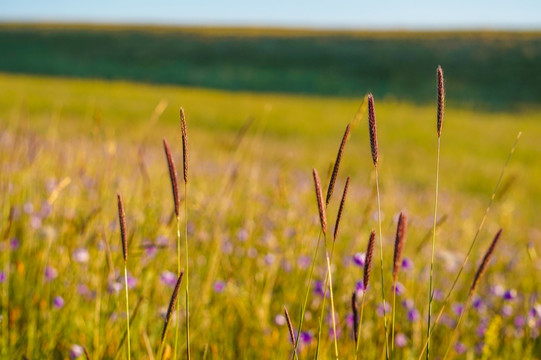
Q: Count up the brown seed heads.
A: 14